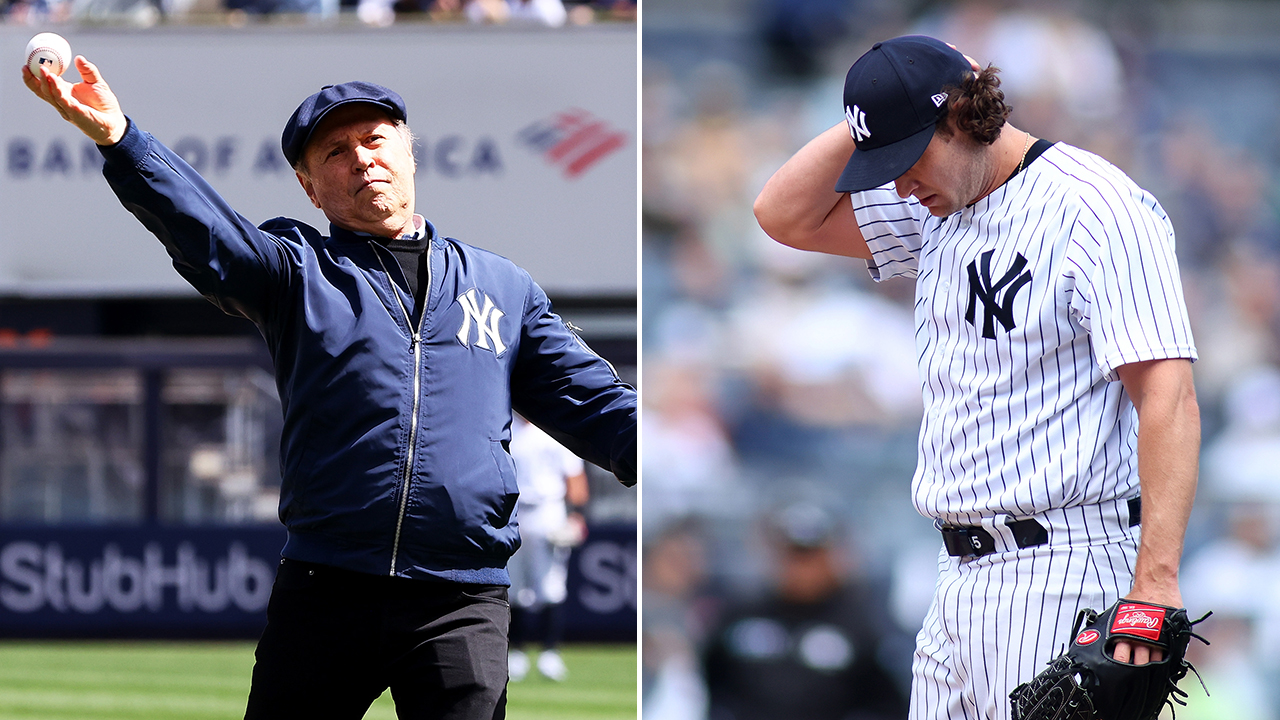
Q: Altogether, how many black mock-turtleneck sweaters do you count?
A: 1